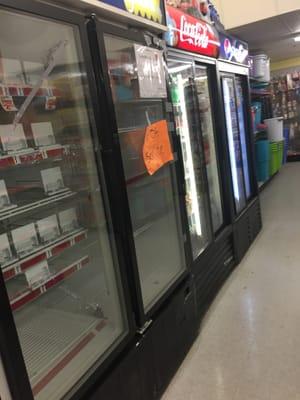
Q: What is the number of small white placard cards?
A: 11